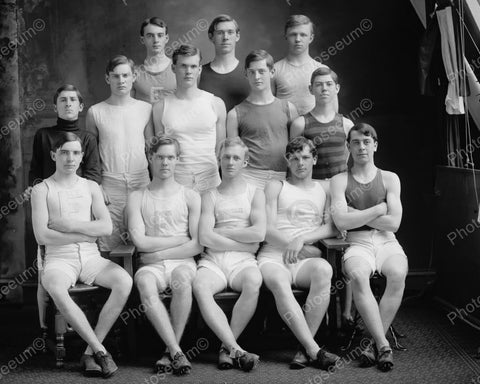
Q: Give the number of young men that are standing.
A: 8